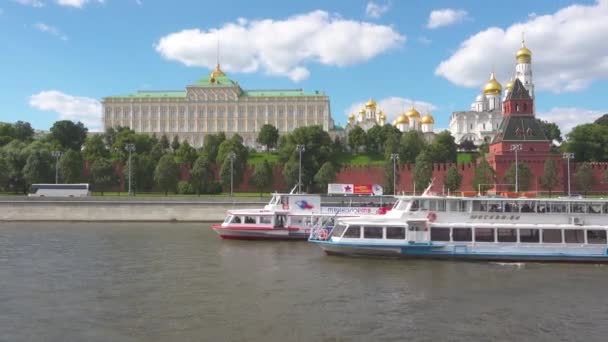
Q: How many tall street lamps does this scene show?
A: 7